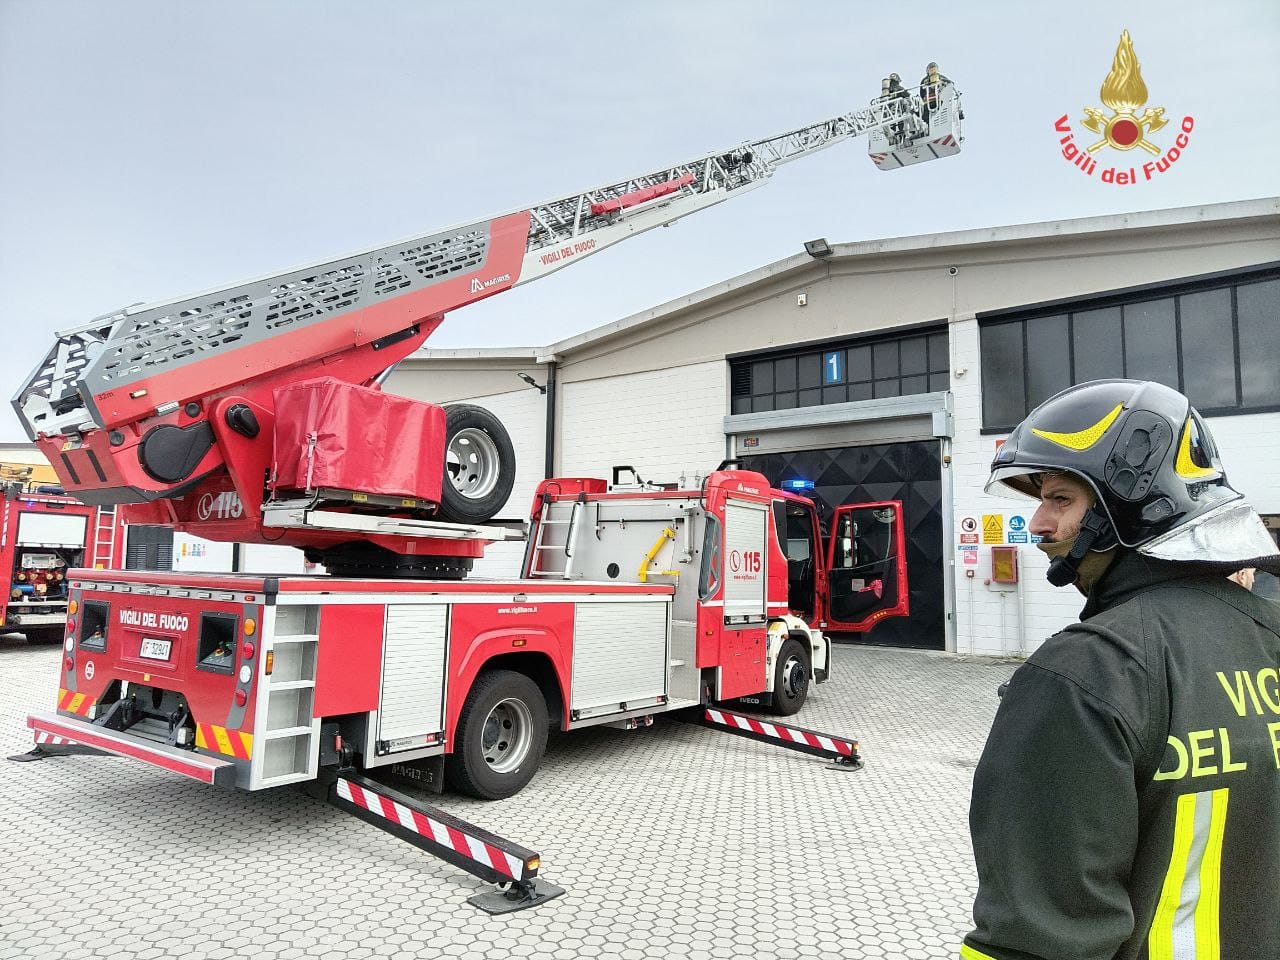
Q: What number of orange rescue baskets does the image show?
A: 0